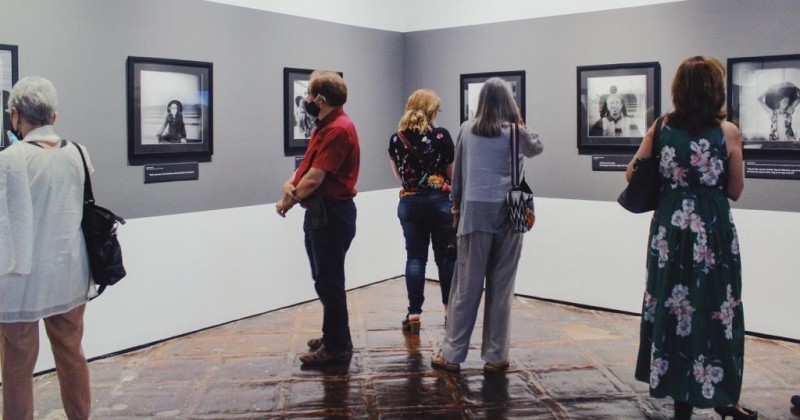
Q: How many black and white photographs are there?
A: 6